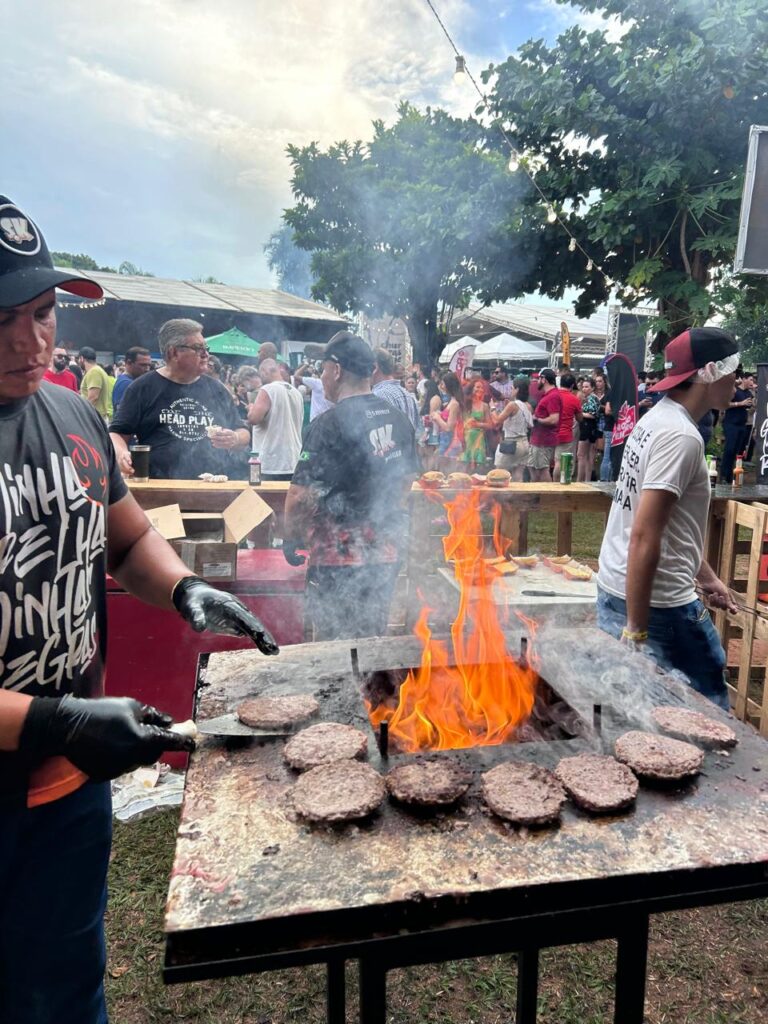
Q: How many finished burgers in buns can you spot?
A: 3